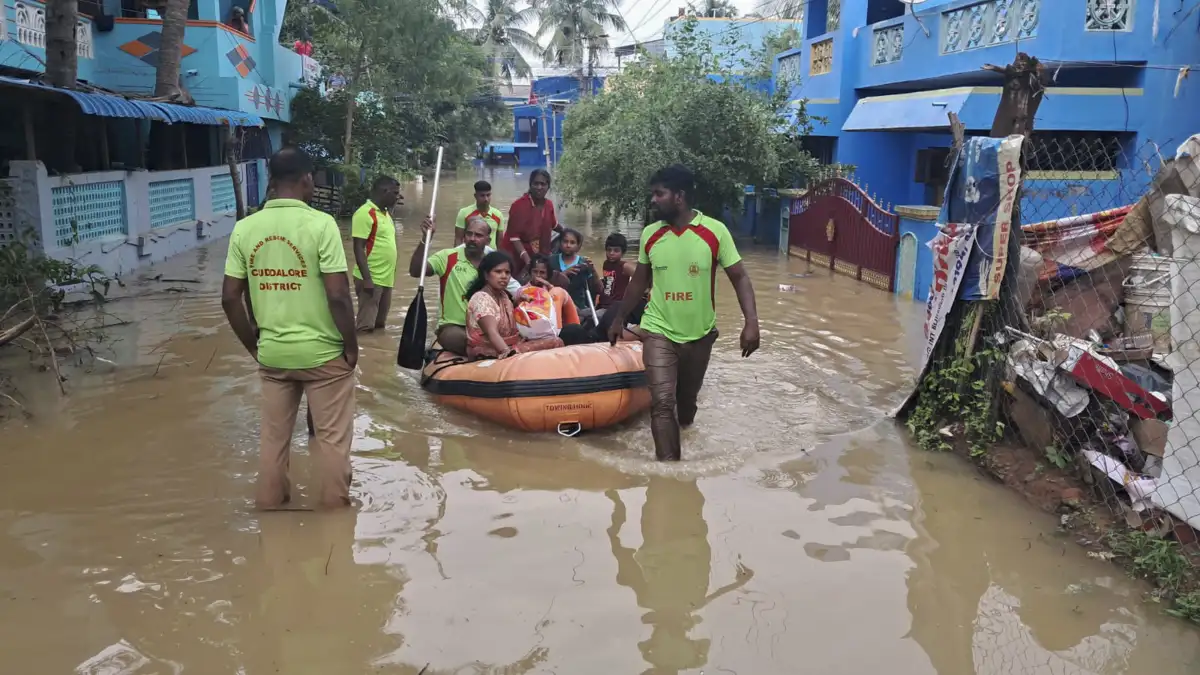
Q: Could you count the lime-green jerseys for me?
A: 5